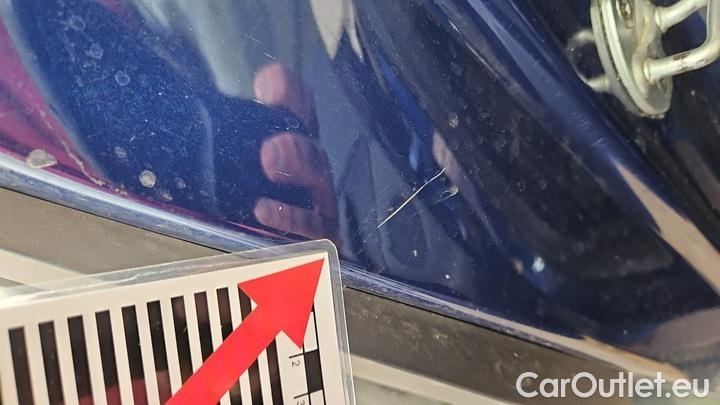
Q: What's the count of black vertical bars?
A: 11